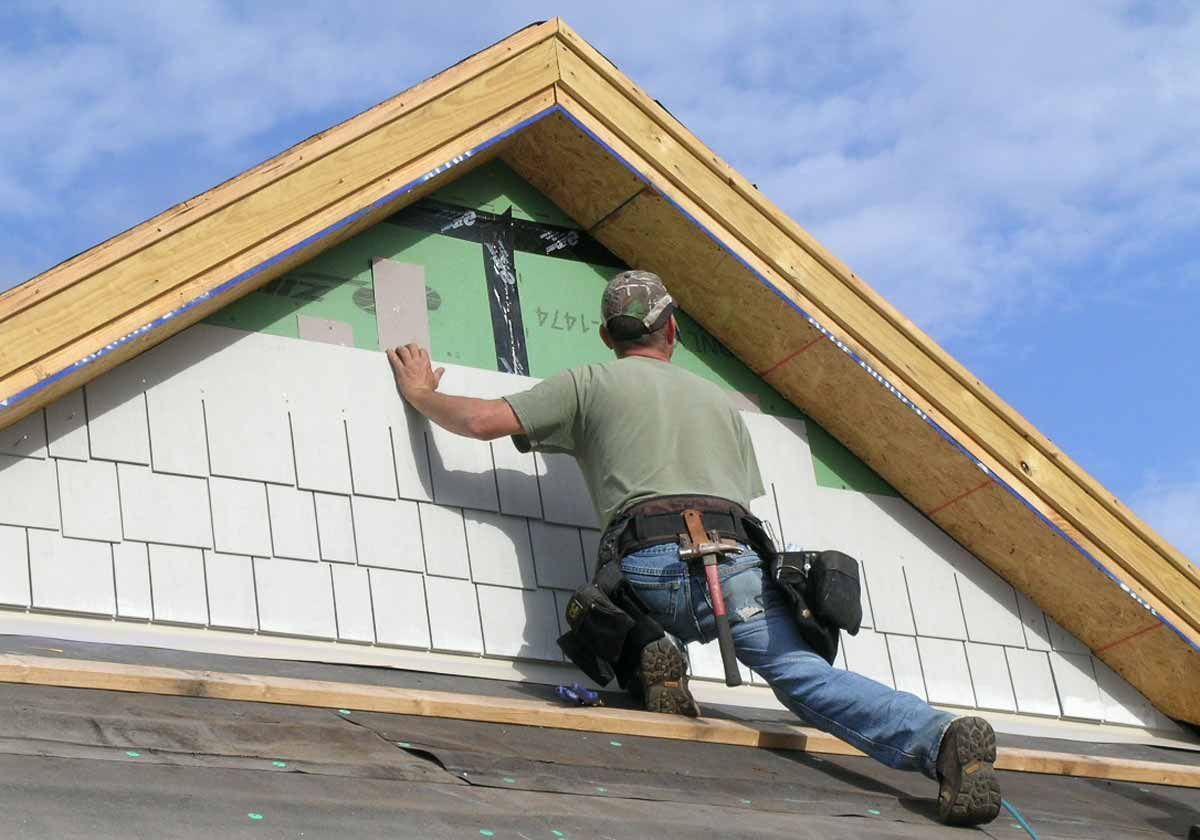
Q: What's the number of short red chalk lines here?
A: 3